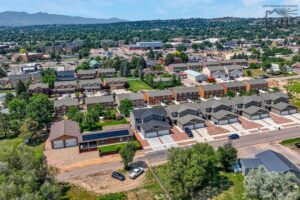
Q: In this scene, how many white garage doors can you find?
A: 12